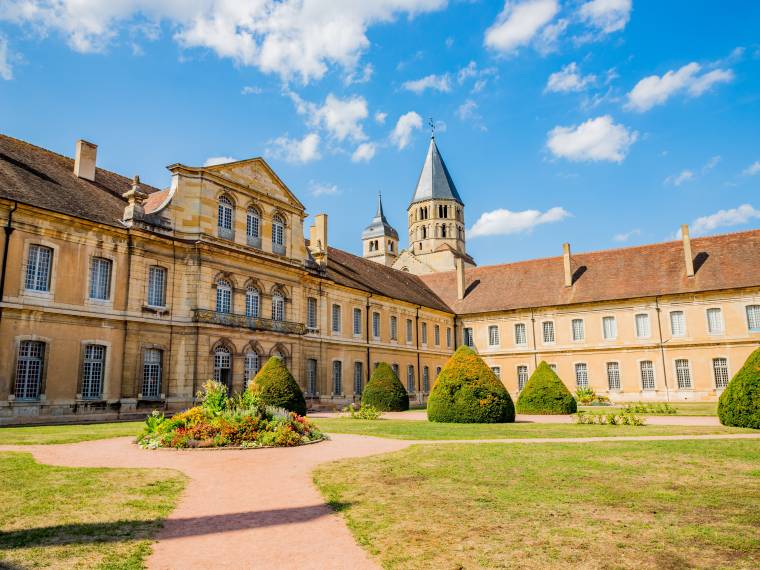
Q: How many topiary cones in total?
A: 5